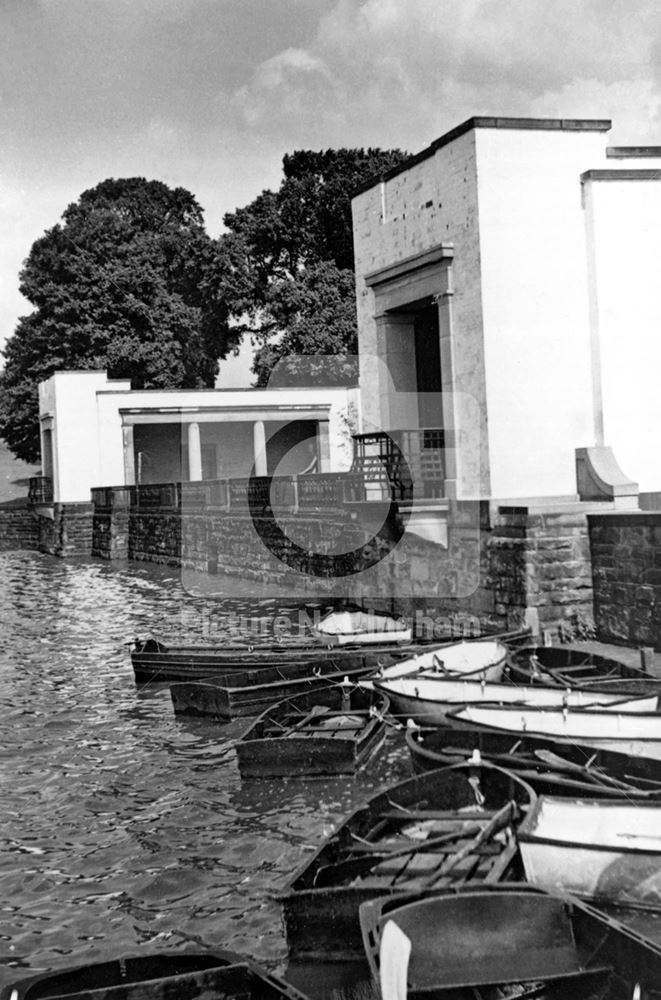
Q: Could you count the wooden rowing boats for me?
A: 13